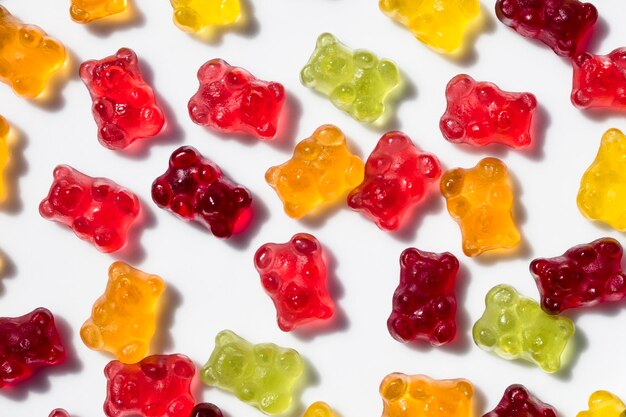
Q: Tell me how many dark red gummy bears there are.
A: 7